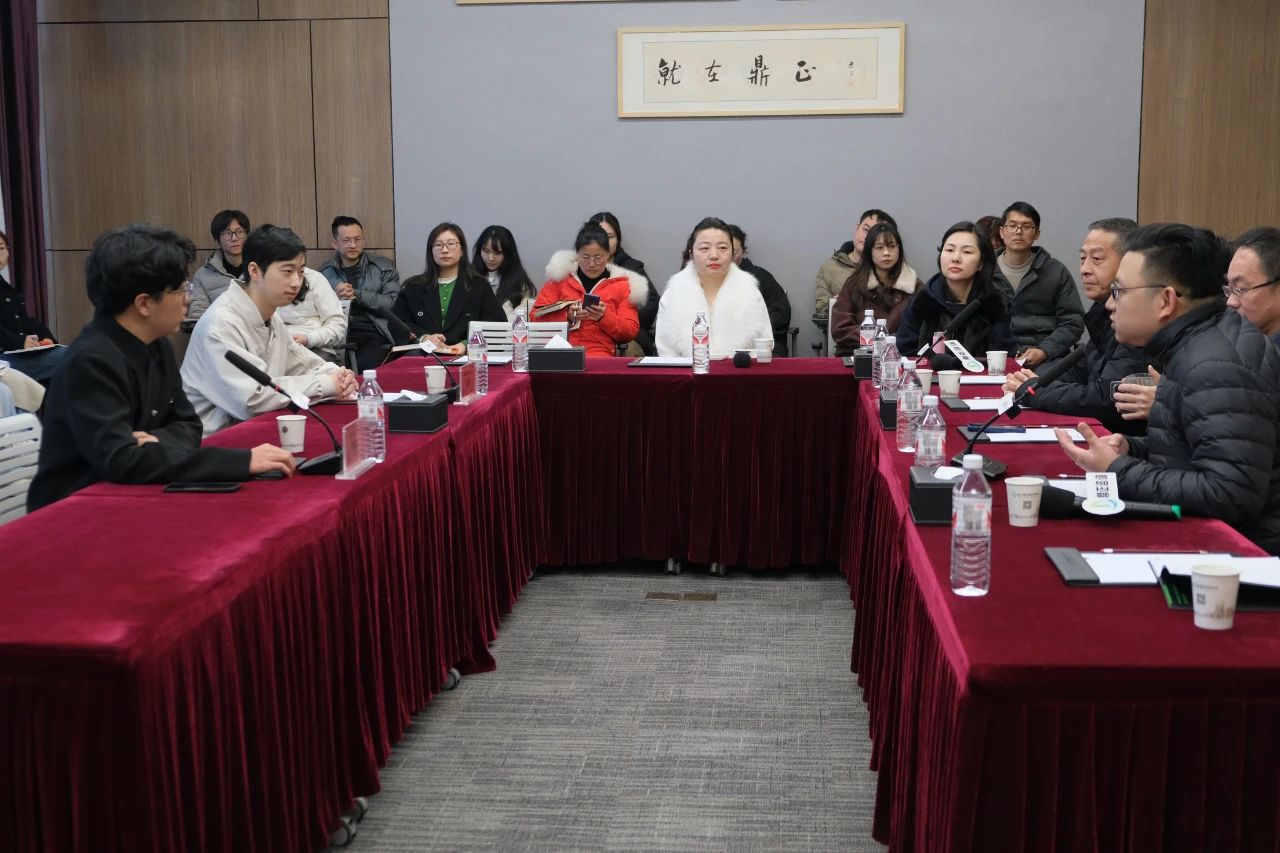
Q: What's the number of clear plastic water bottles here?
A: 10